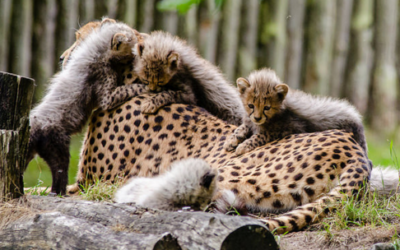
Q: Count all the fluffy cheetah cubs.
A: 4